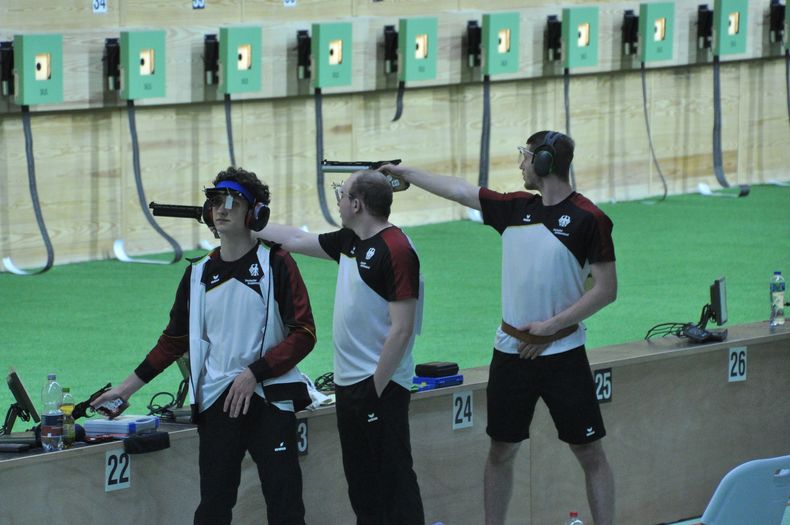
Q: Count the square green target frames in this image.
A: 9